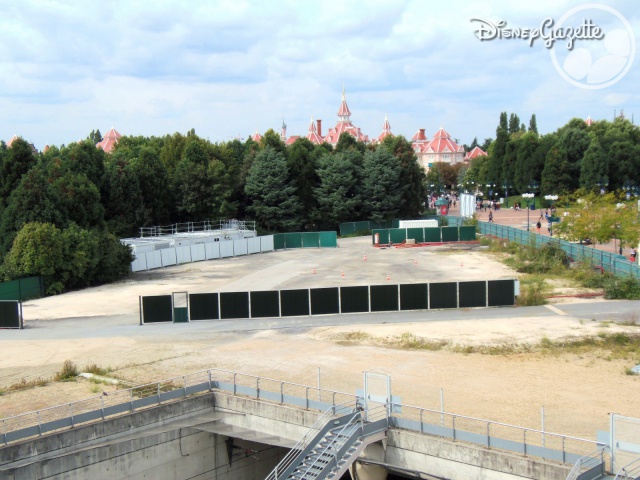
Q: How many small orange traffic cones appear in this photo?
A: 6